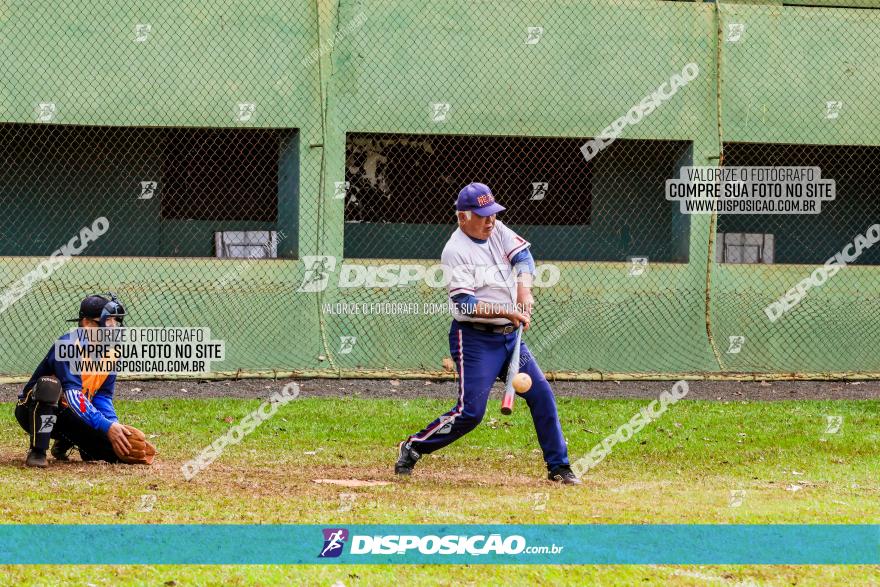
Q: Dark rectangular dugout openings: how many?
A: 3